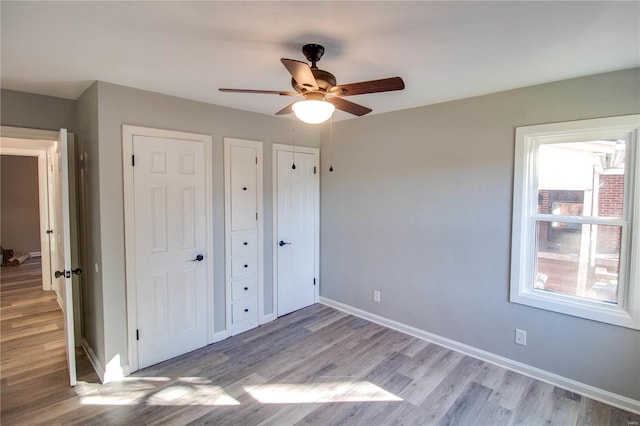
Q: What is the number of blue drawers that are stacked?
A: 0